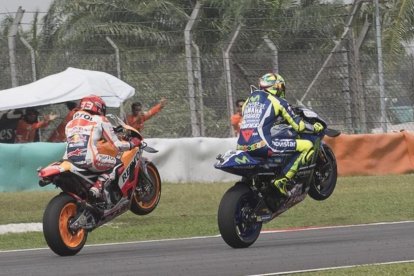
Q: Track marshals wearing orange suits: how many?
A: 4